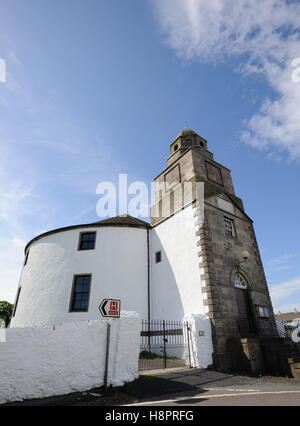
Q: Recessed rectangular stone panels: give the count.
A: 2